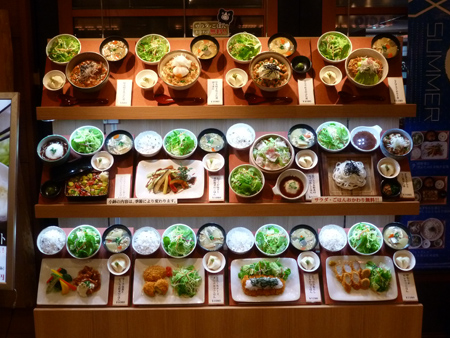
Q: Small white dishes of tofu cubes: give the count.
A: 12